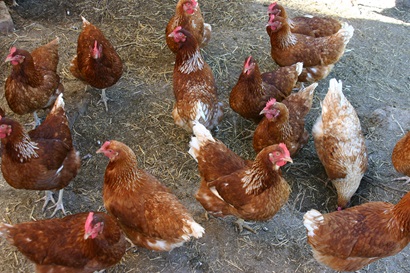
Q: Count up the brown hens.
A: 14